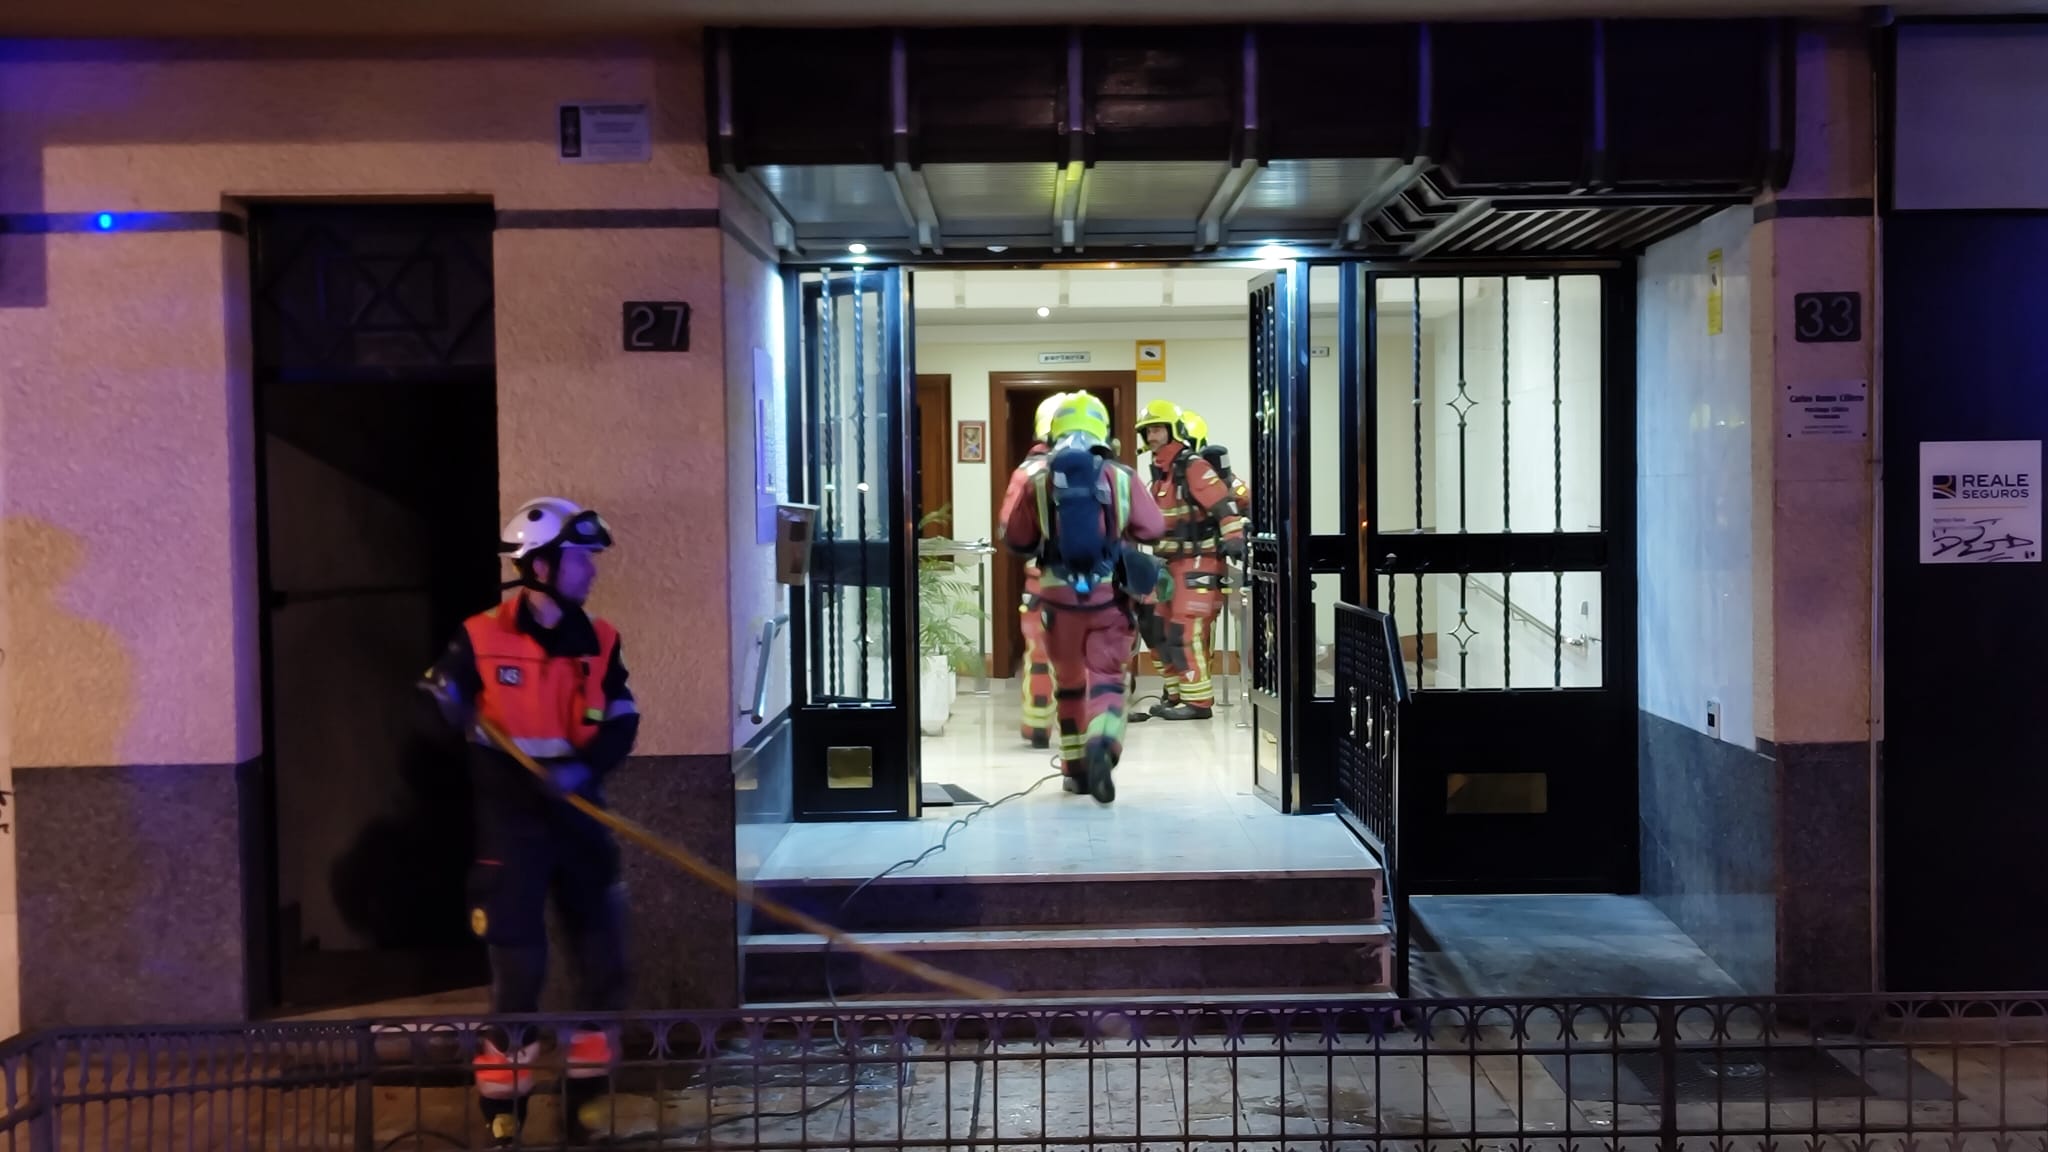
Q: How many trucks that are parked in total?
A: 0